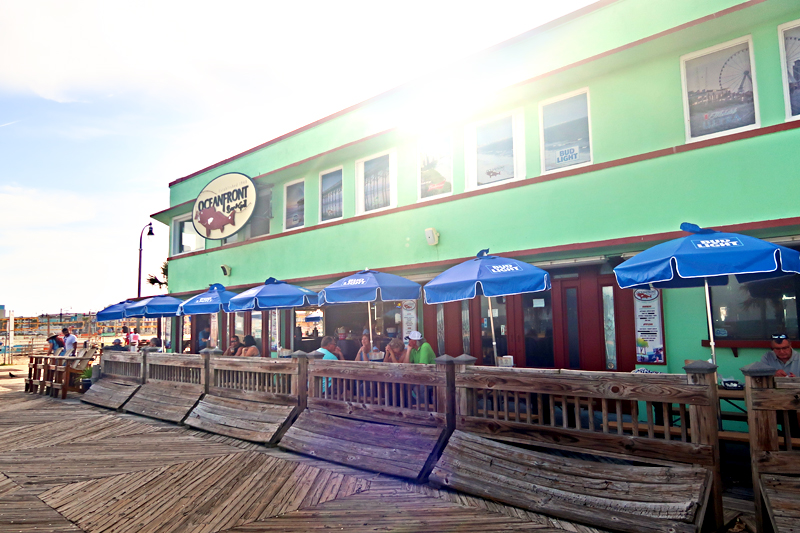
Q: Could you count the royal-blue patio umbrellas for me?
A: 7